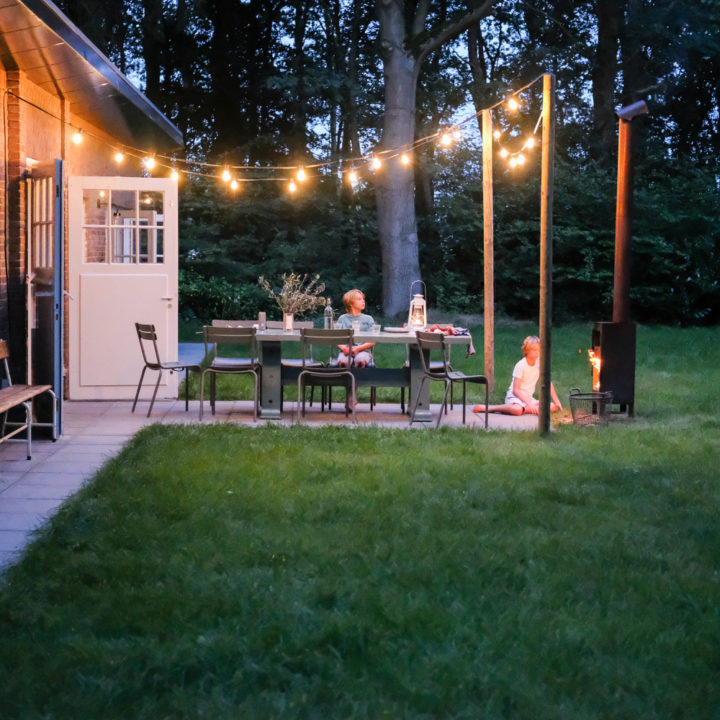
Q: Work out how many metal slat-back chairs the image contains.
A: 8